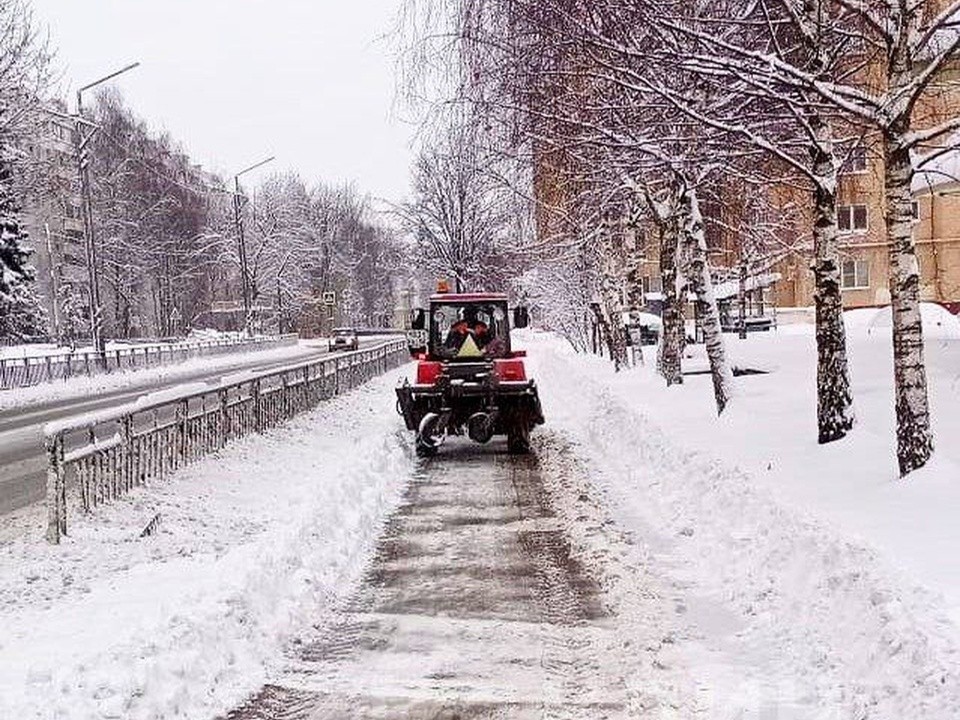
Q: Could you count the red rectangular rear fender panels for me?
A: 2